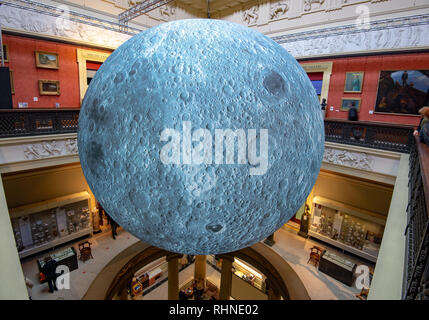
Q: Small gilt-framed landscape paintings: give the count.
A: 2